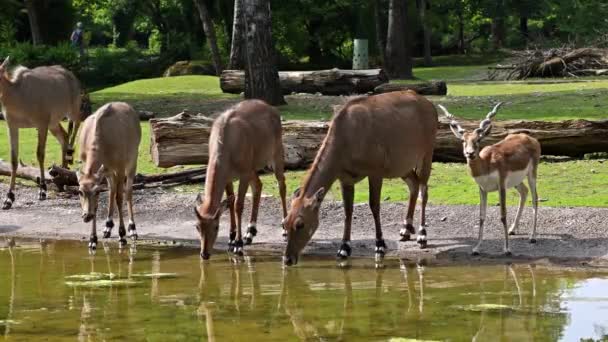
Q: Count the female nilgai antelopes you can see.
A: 4